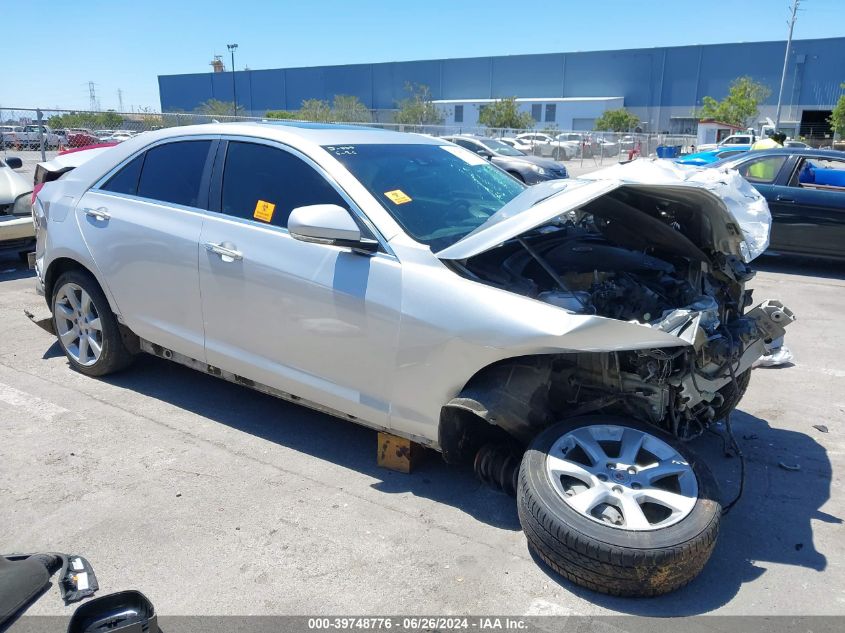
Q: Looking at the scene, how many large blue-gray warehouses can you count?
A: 1